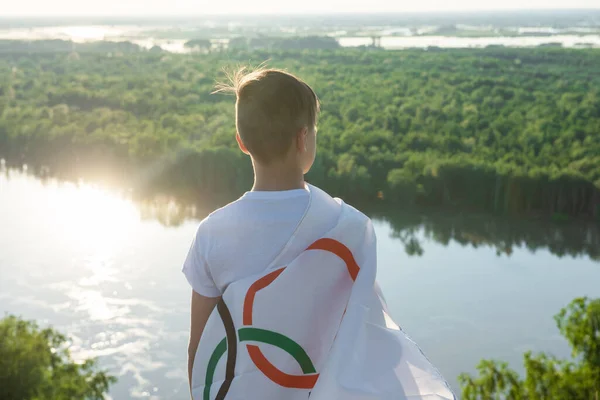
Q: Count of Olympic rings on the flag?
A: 3